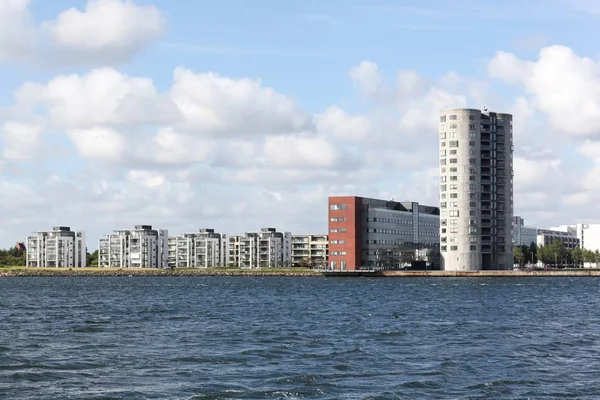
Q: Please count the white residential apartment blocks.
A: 4